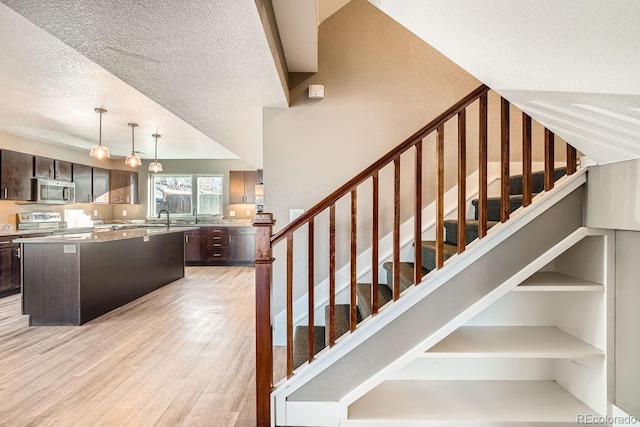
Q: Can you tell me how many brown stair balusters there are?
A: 14